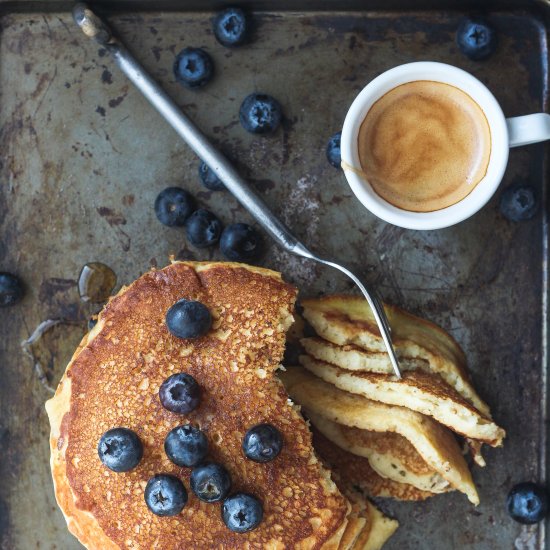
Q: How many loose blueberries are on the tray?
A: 12